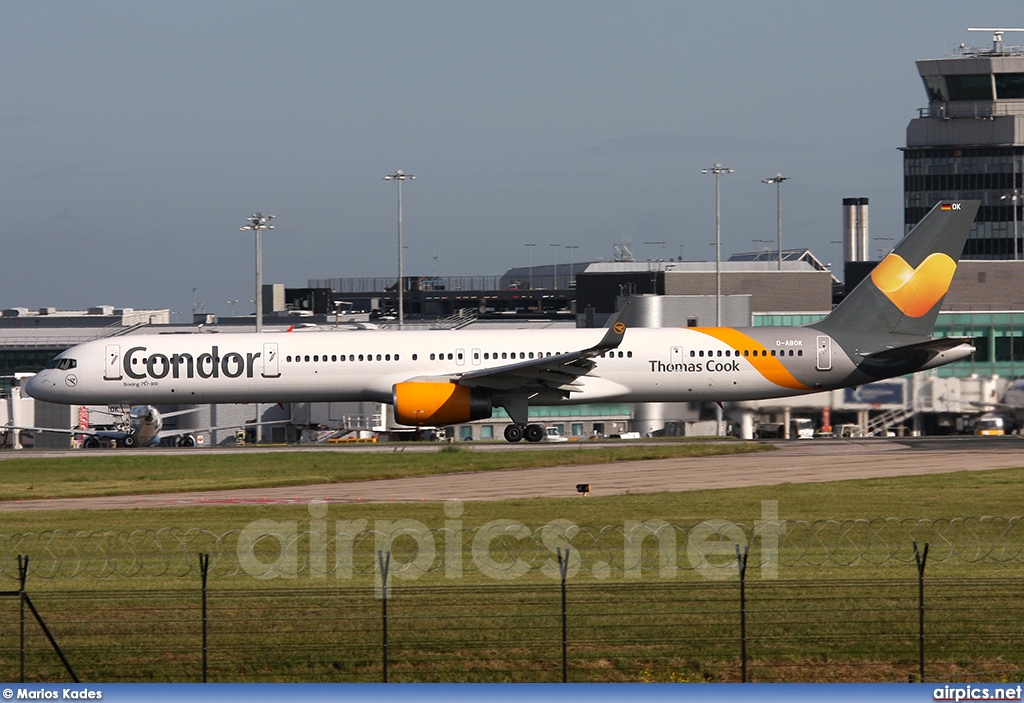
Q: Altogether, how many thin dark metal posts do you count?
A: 6